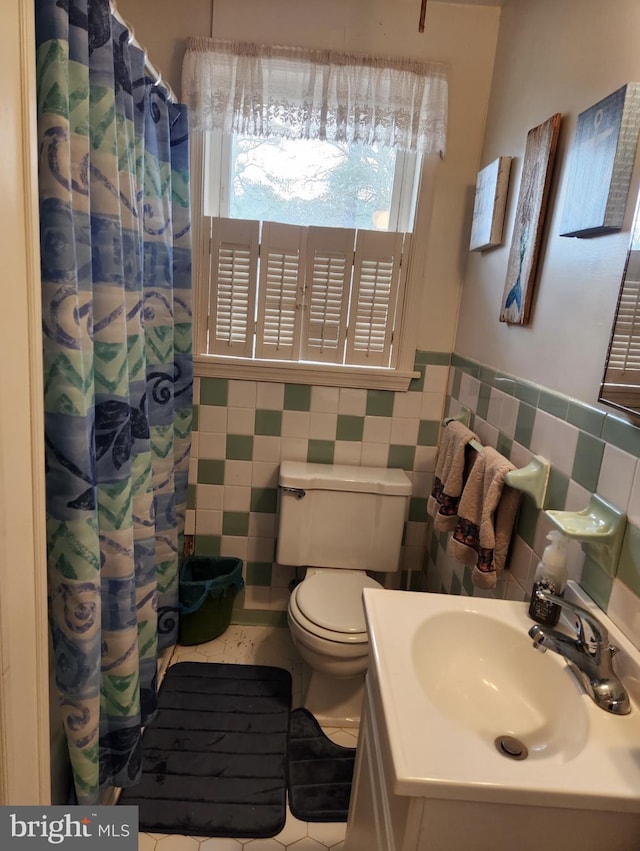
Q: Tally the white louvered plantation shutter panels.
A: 4